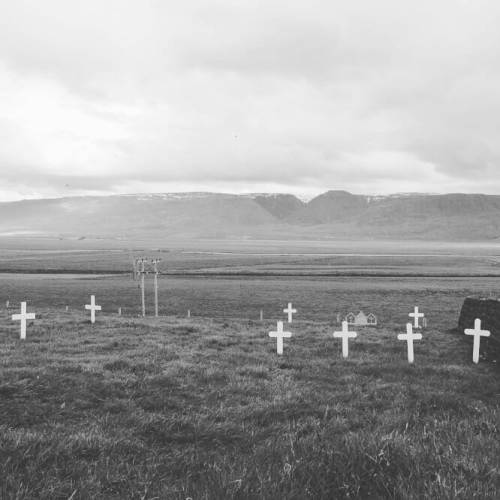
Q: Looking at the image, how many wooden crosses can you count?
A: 8